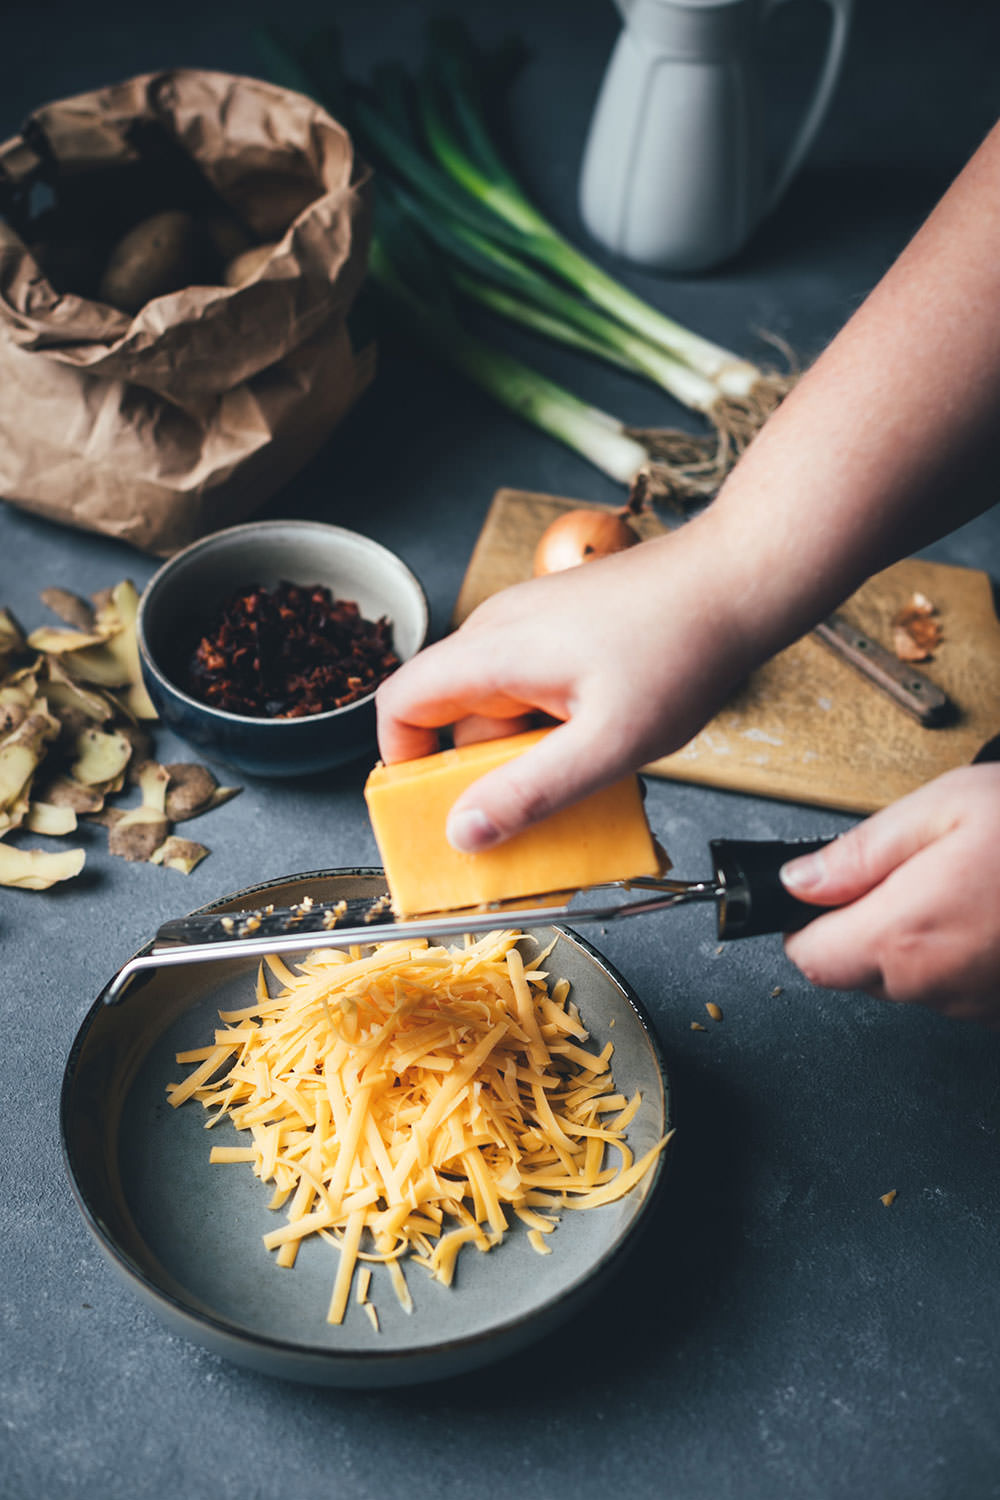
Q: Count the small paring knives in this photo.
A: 1